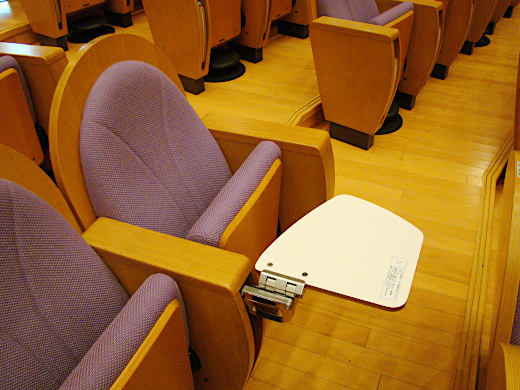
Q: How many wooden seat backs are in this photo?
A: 2